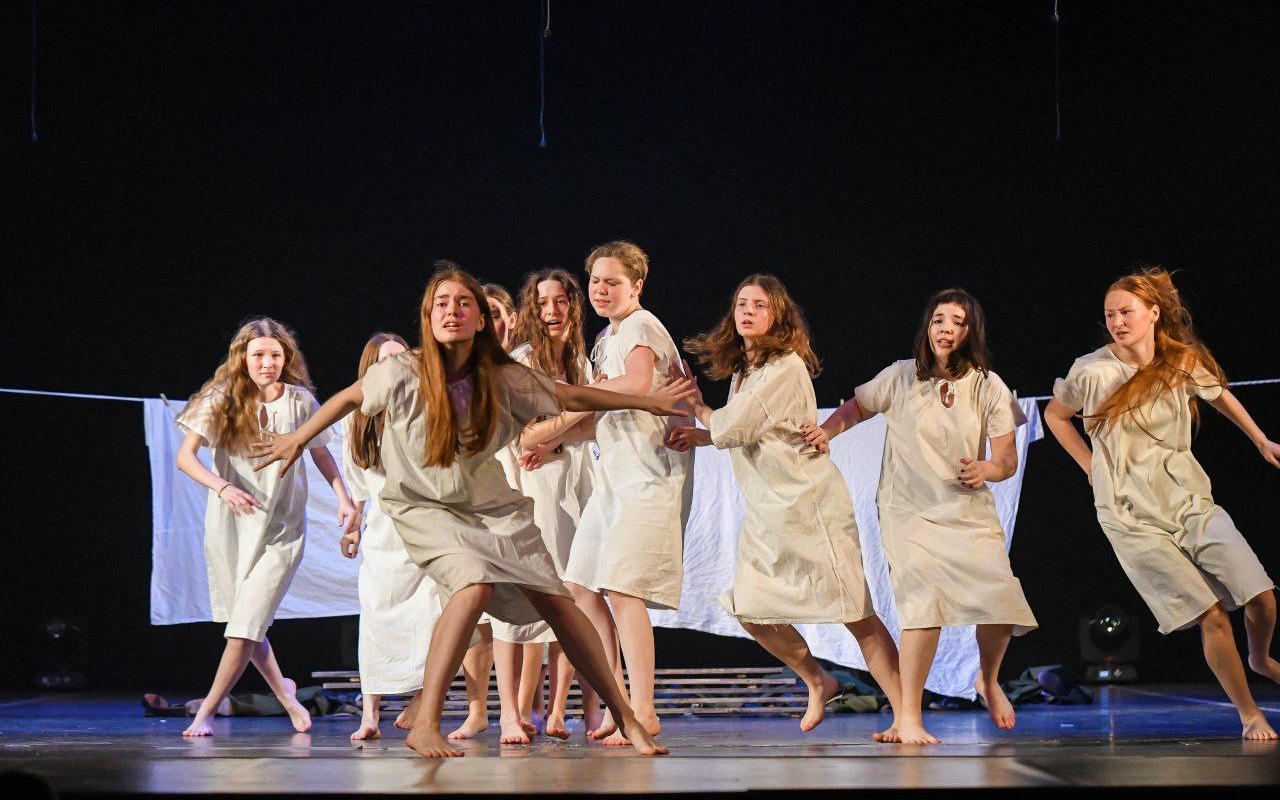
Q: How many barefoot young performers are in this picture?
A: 9